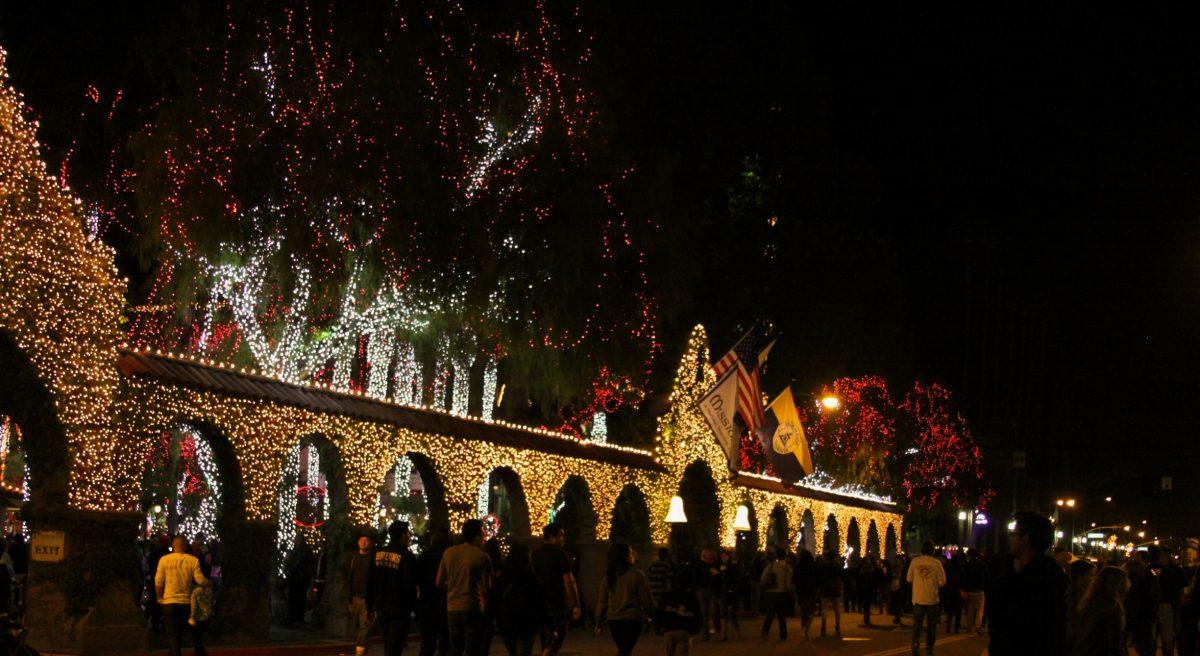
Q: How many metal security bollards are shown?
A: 0